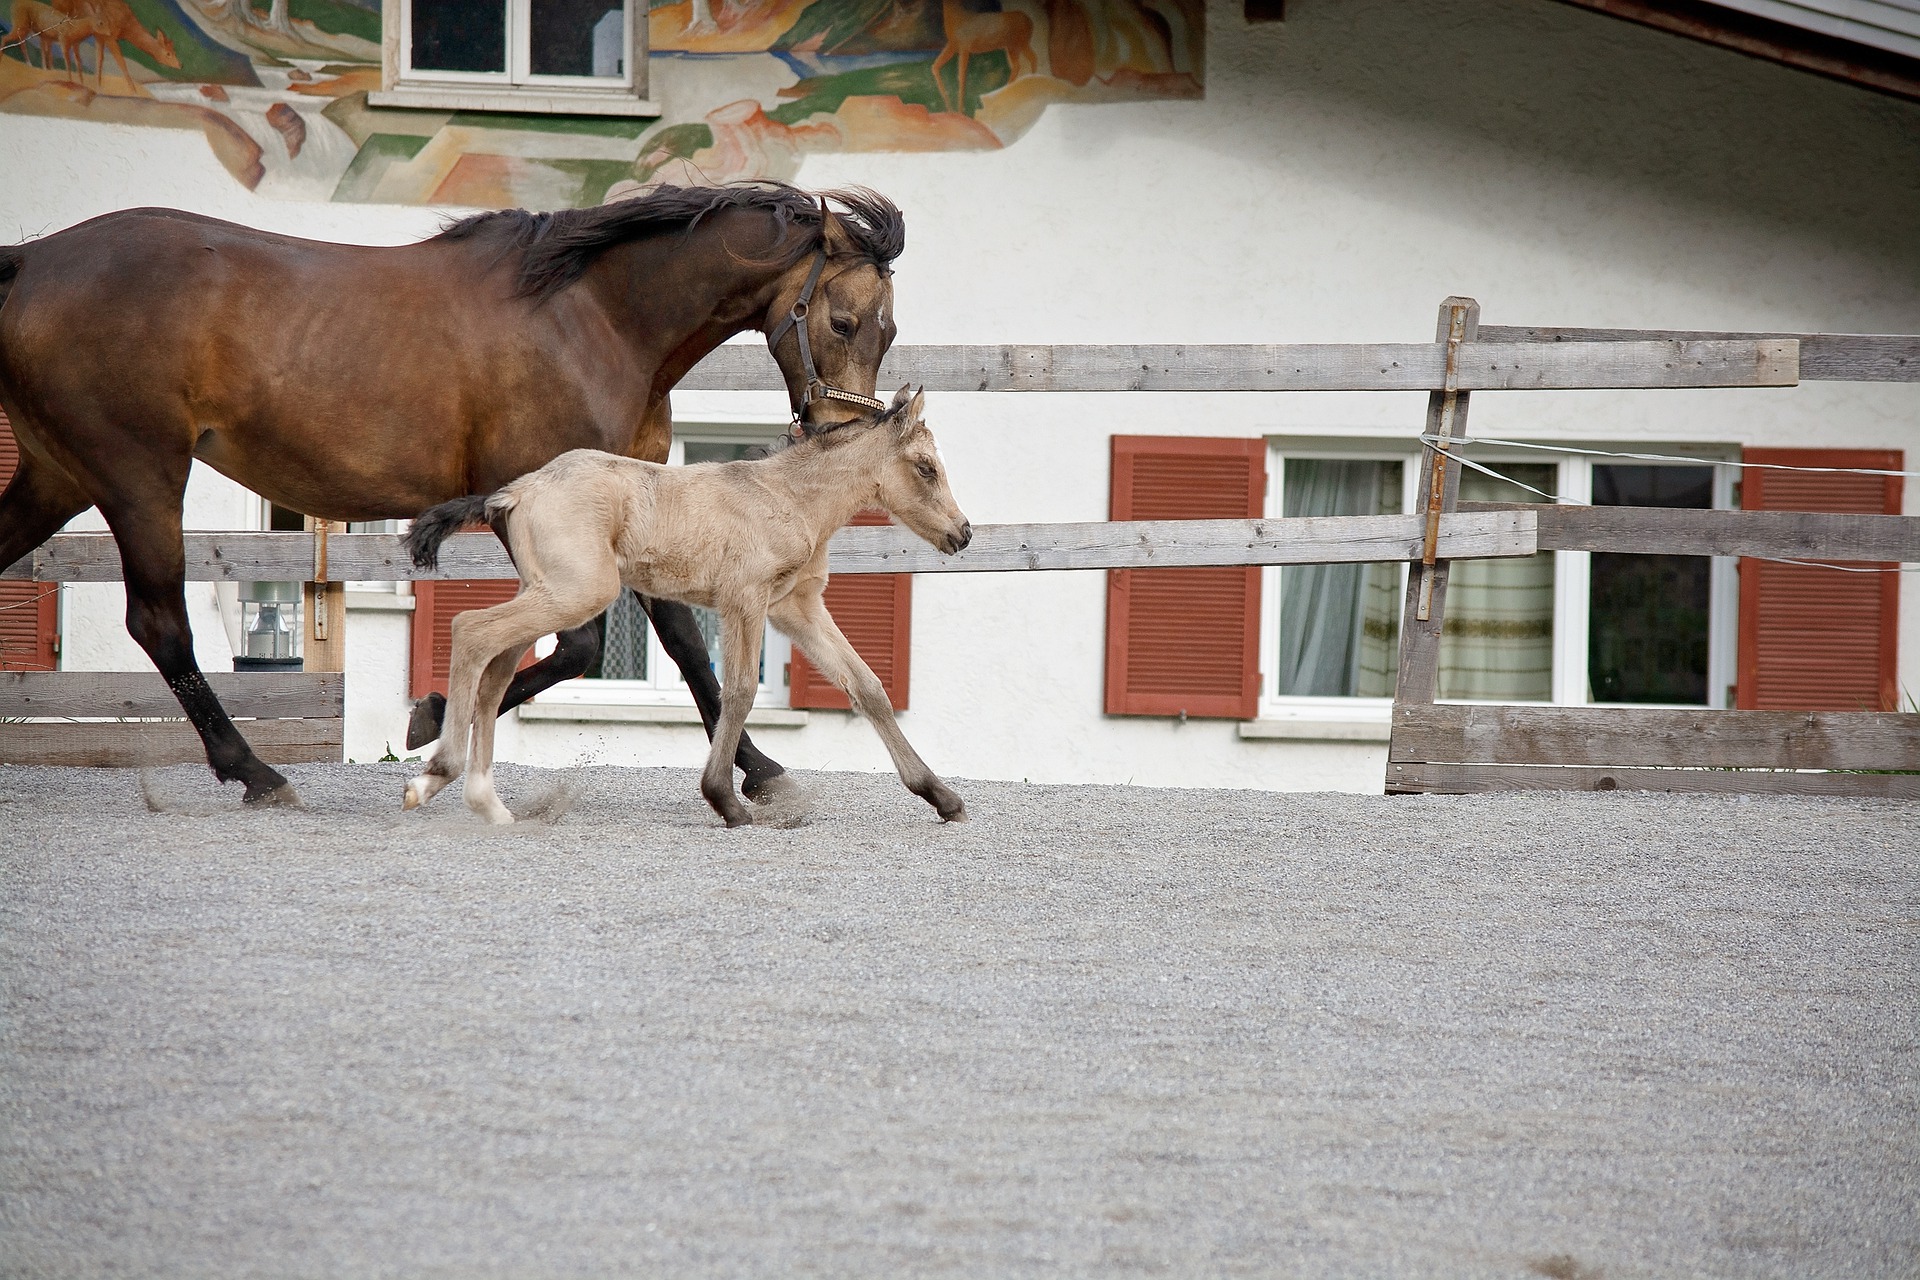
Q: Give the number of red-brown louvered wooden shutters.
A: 5